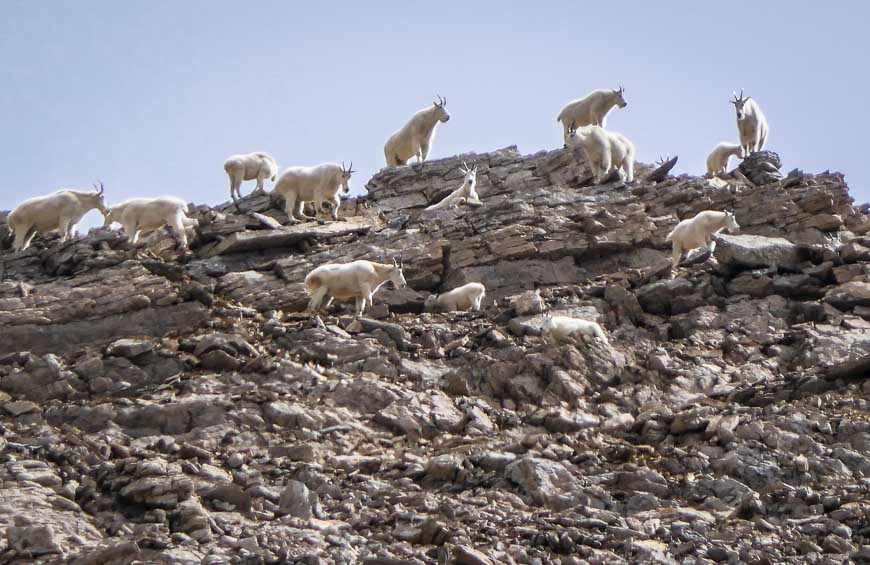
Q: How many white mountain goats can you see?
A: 14